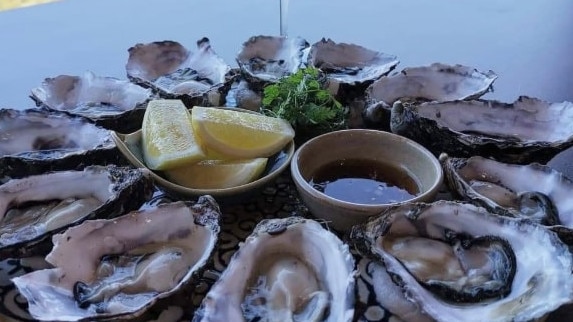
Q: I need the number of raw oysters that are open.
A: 12